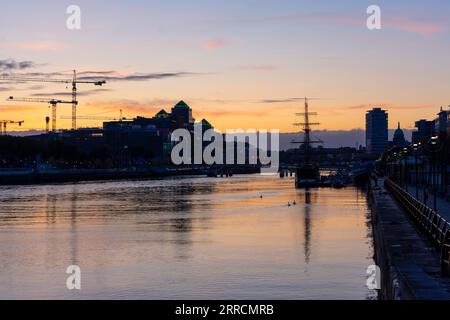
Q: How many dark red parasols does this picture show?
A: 0